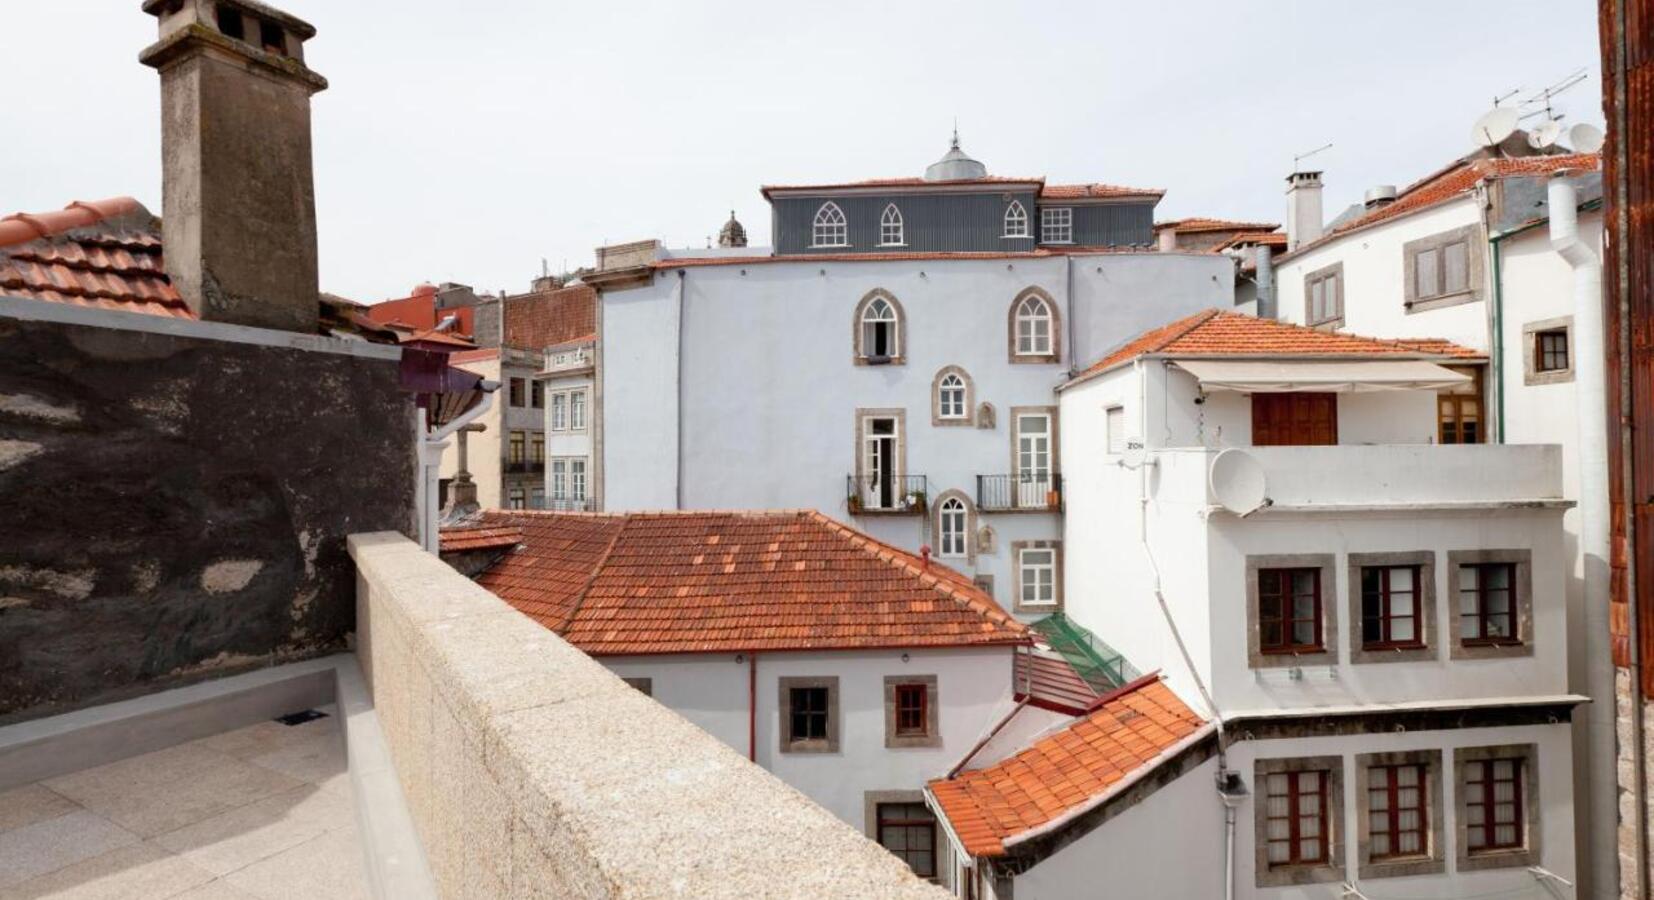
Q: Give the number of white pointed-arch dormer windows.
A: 3